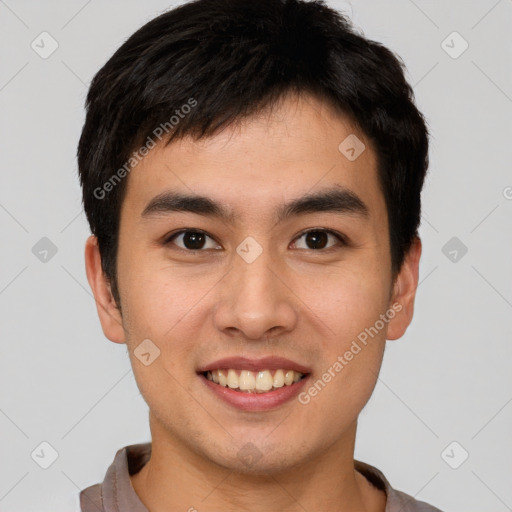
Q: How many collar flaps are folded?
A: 2